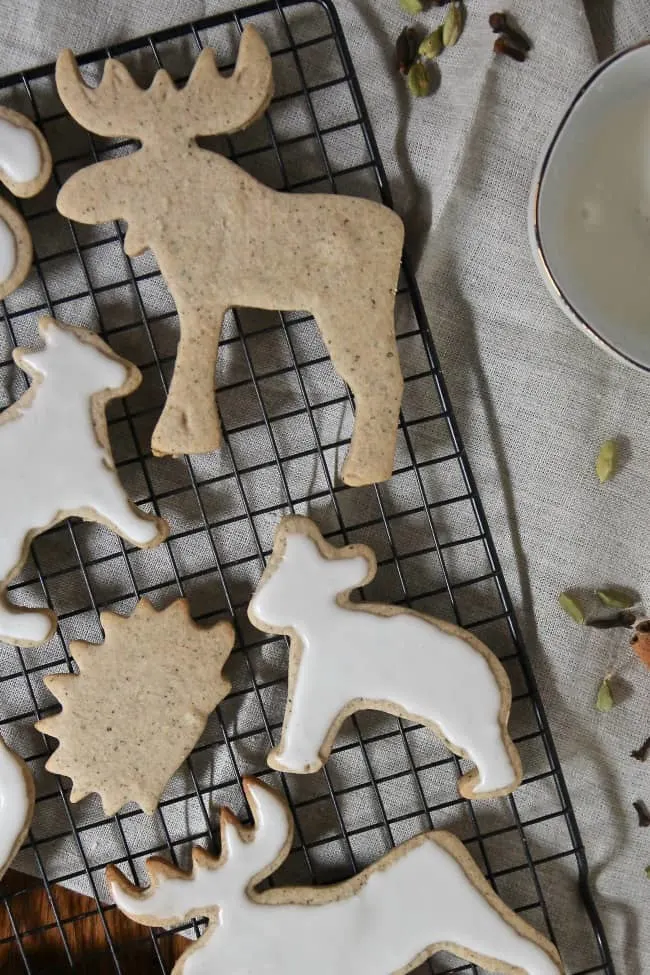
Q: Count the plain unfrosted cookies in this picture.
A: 2